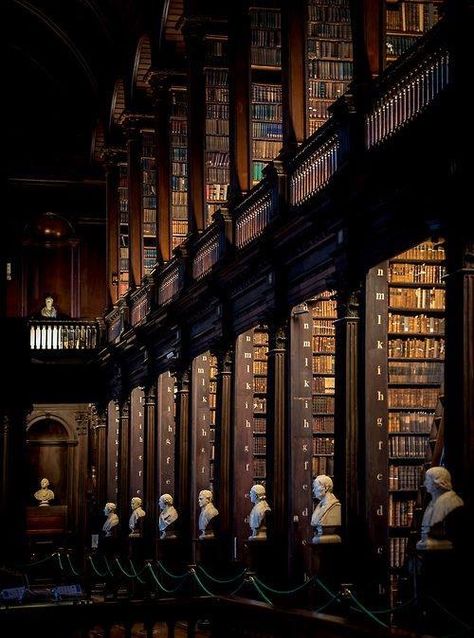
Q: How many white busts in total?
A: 9